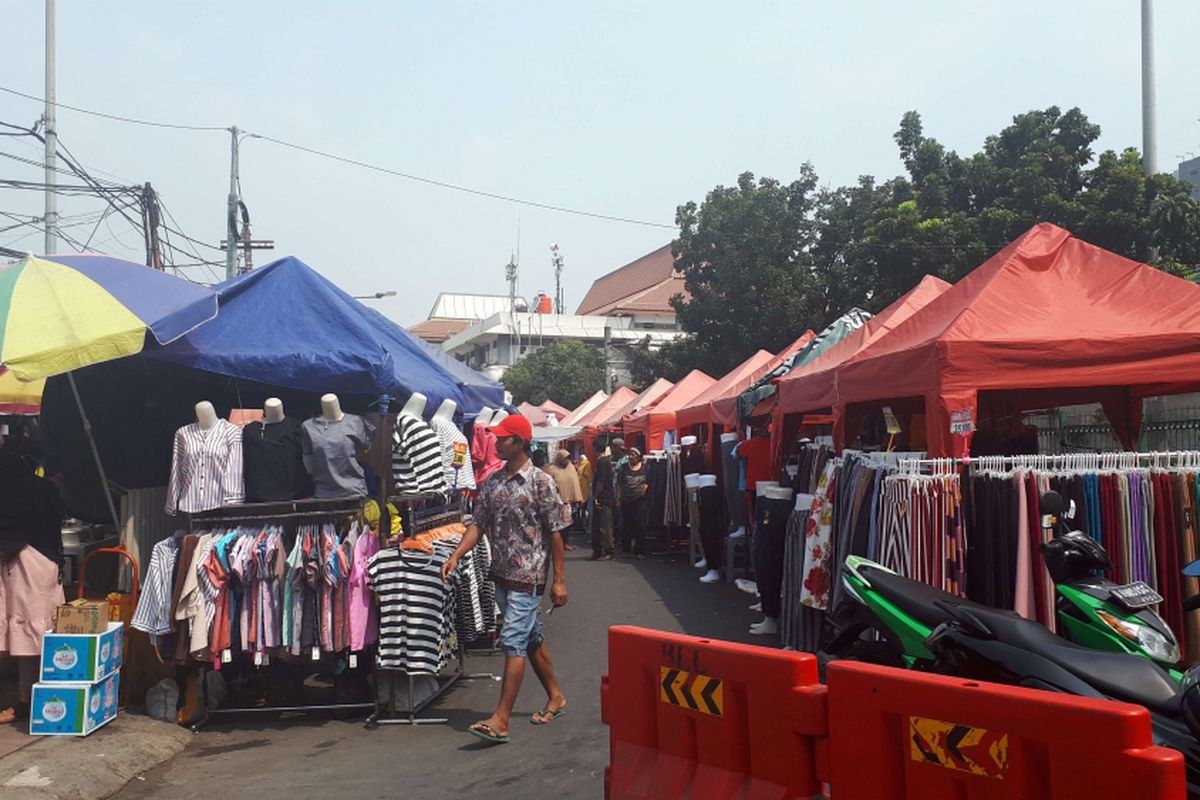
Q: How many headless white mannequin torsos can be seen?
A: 7